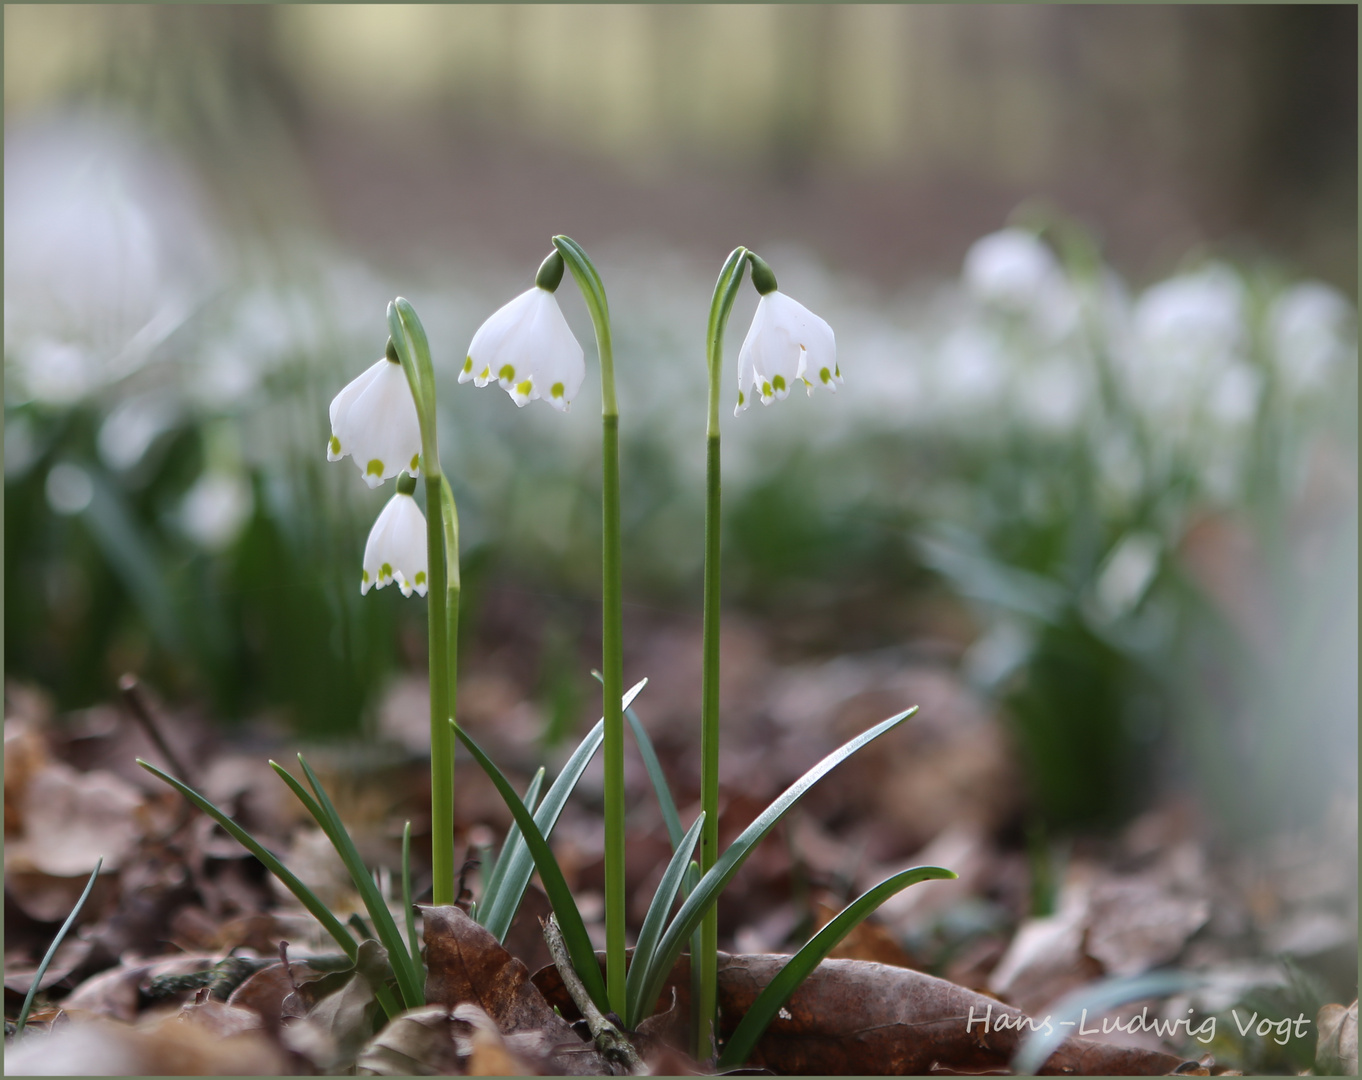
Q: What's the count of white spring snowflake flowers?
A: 4